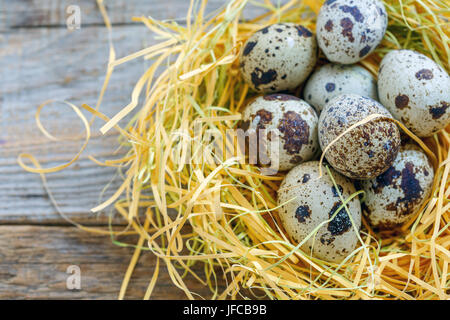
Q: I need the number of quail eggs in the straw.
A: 8